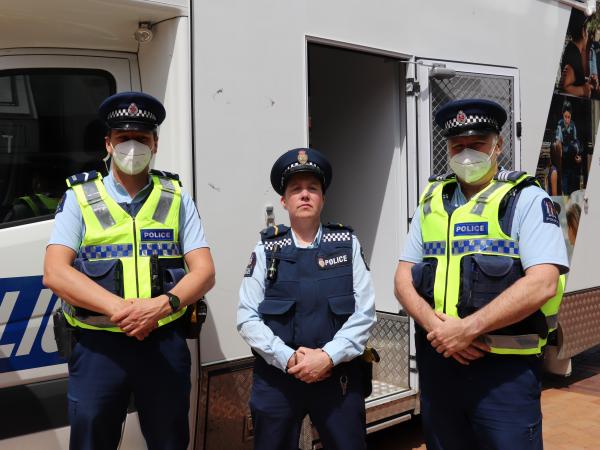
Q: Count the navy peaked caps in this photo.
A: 3